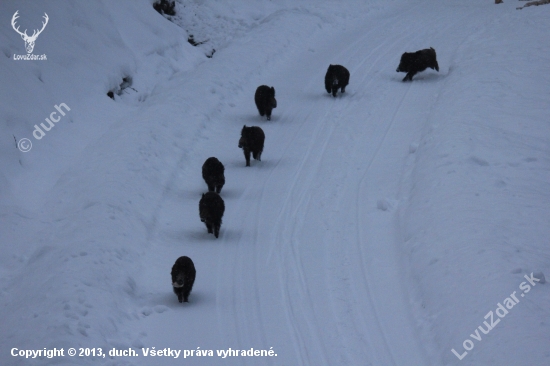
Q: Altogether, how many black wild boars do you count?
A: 7